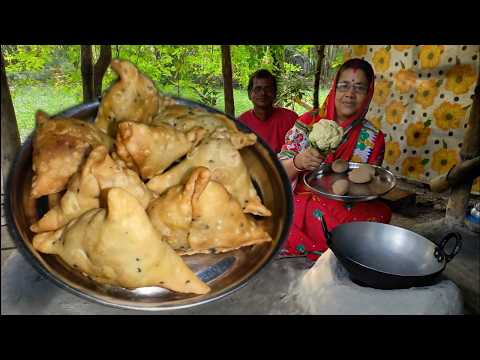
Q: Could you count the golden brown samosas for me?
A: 8